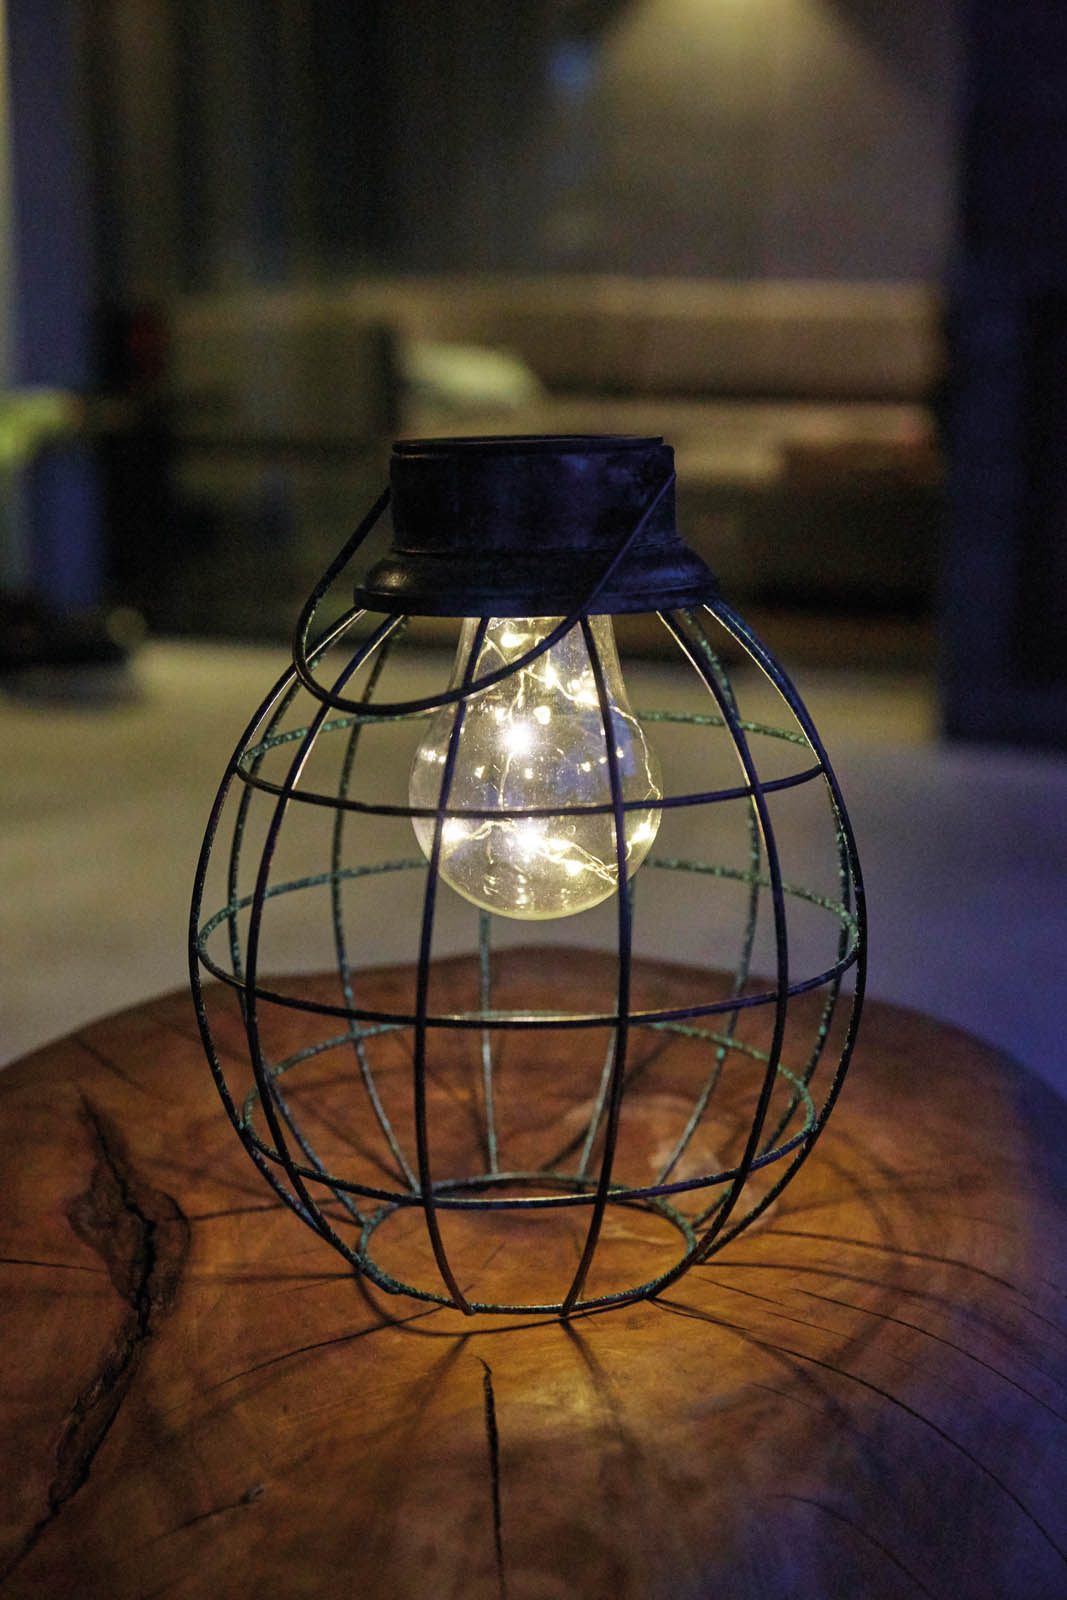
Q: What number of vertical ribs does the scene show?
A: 12